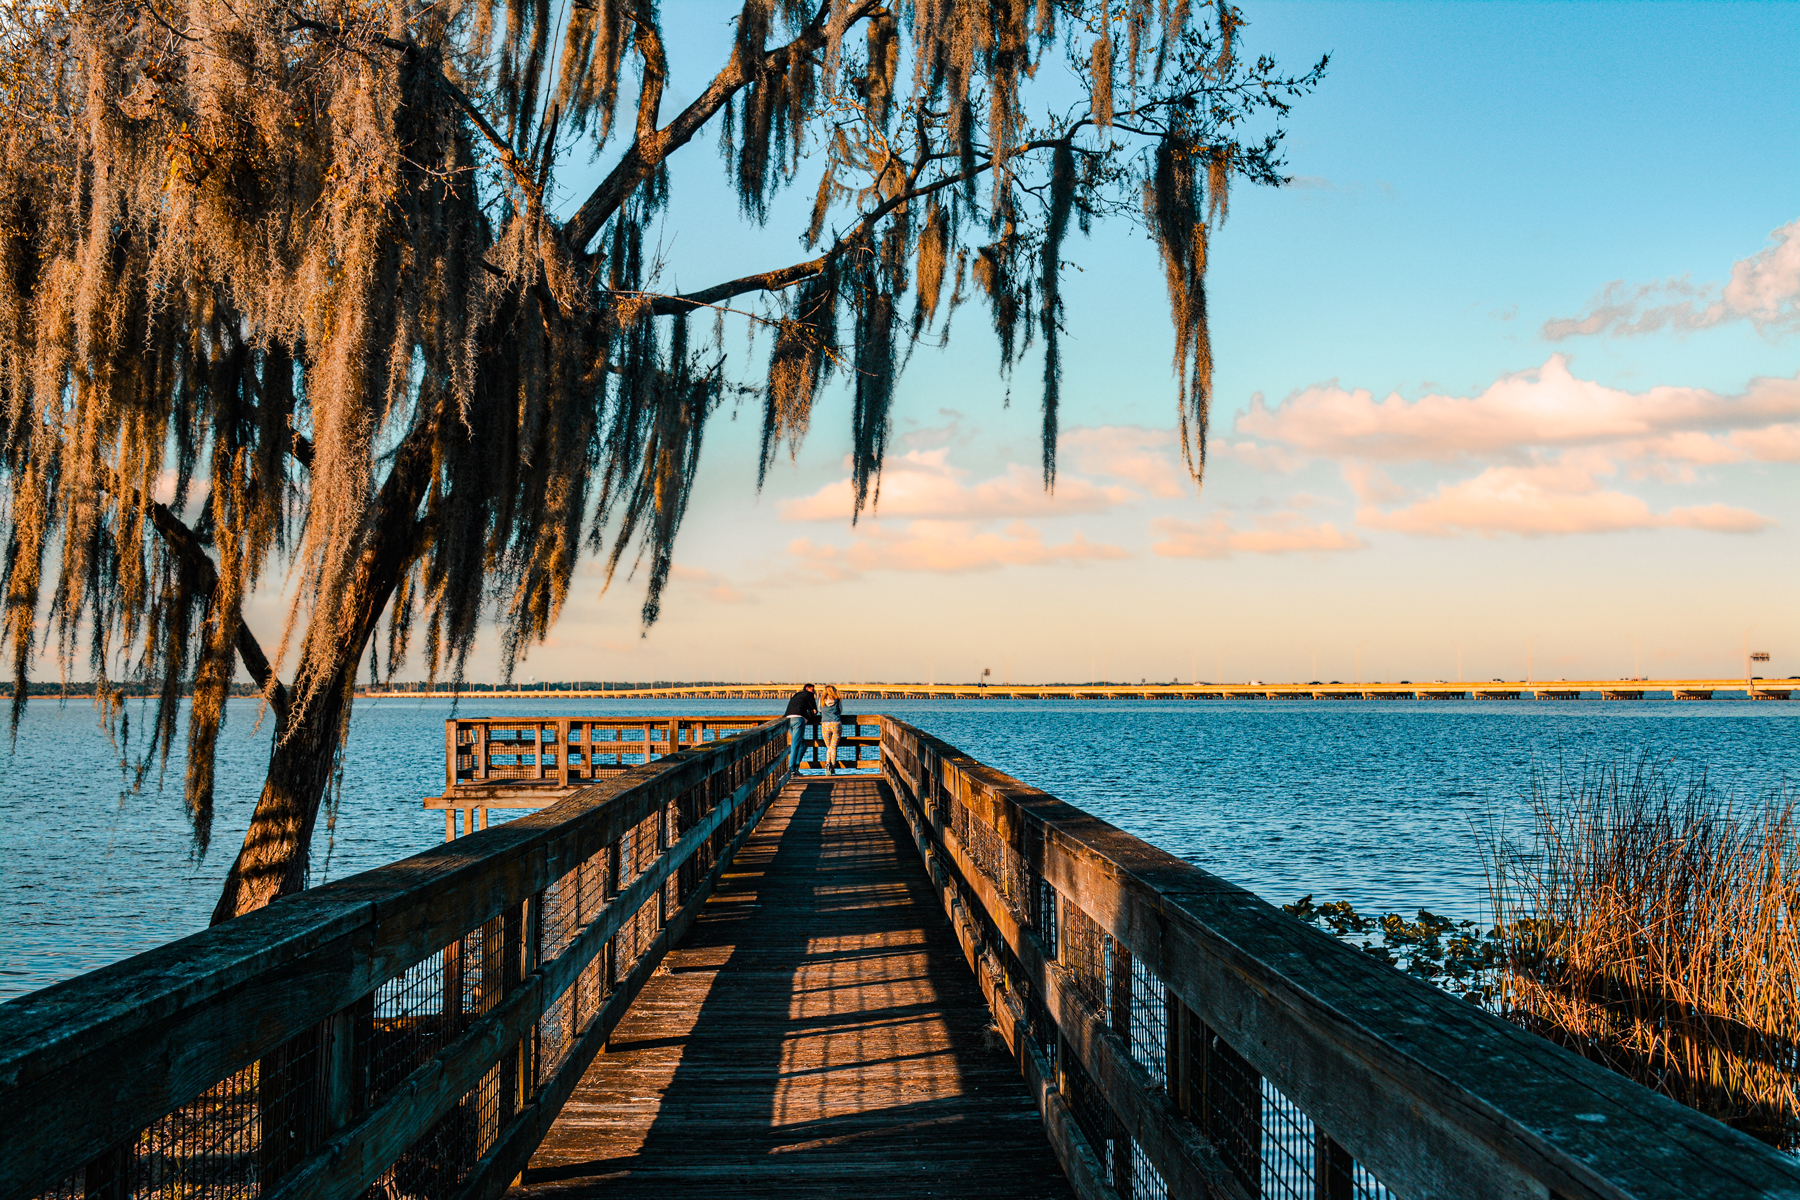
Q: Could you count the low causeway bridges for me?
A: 1